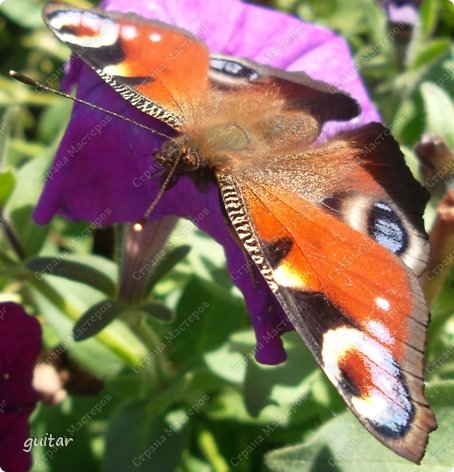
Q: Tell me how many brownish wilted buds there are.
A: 2